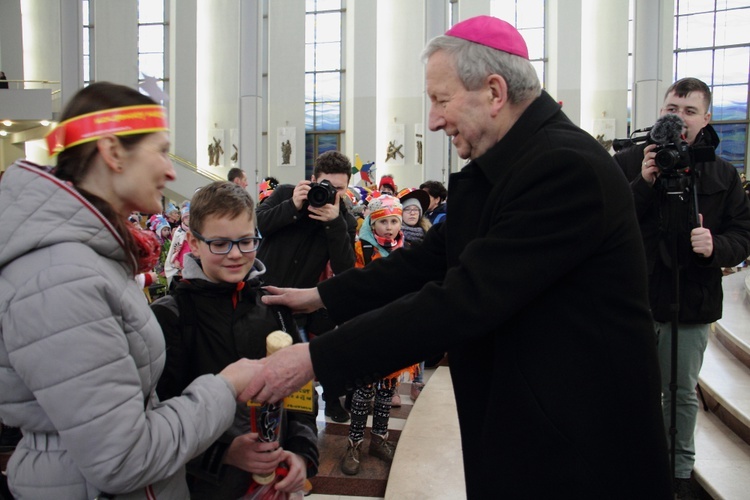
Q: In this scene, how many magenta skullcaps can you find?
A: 1